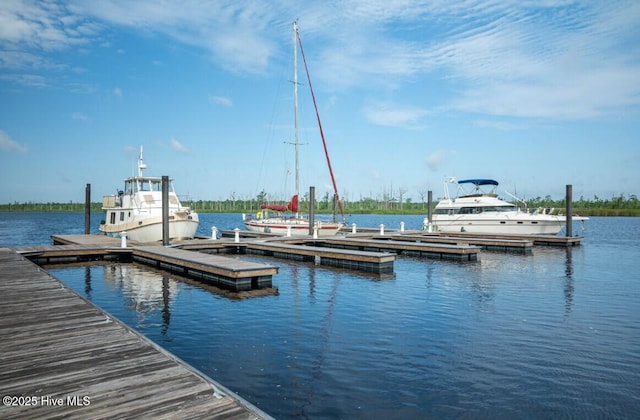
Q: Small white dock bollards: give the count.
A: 9